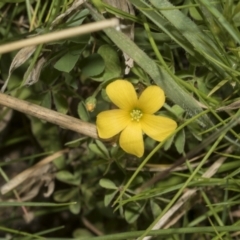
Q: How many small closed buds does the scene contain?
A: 1